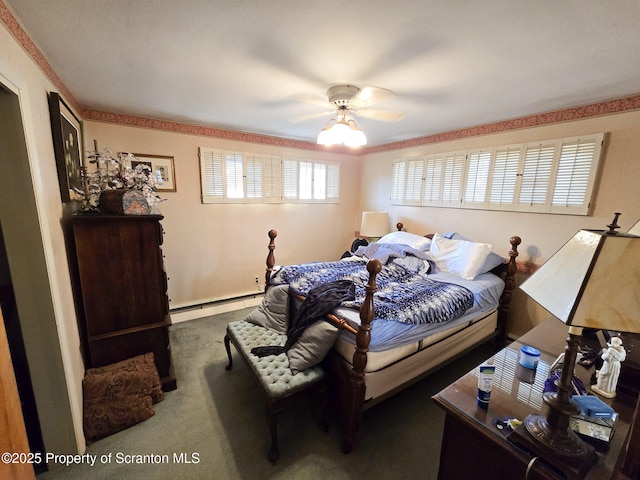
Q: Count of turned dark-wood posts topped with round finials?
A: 4